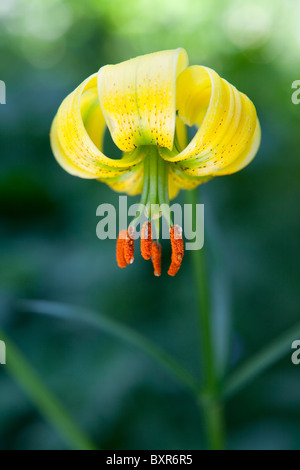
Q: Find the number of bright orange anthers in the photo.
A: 5